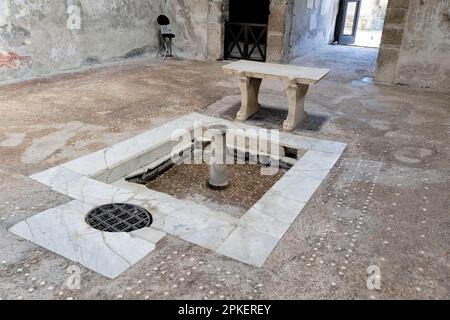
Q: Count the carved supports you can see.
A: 2